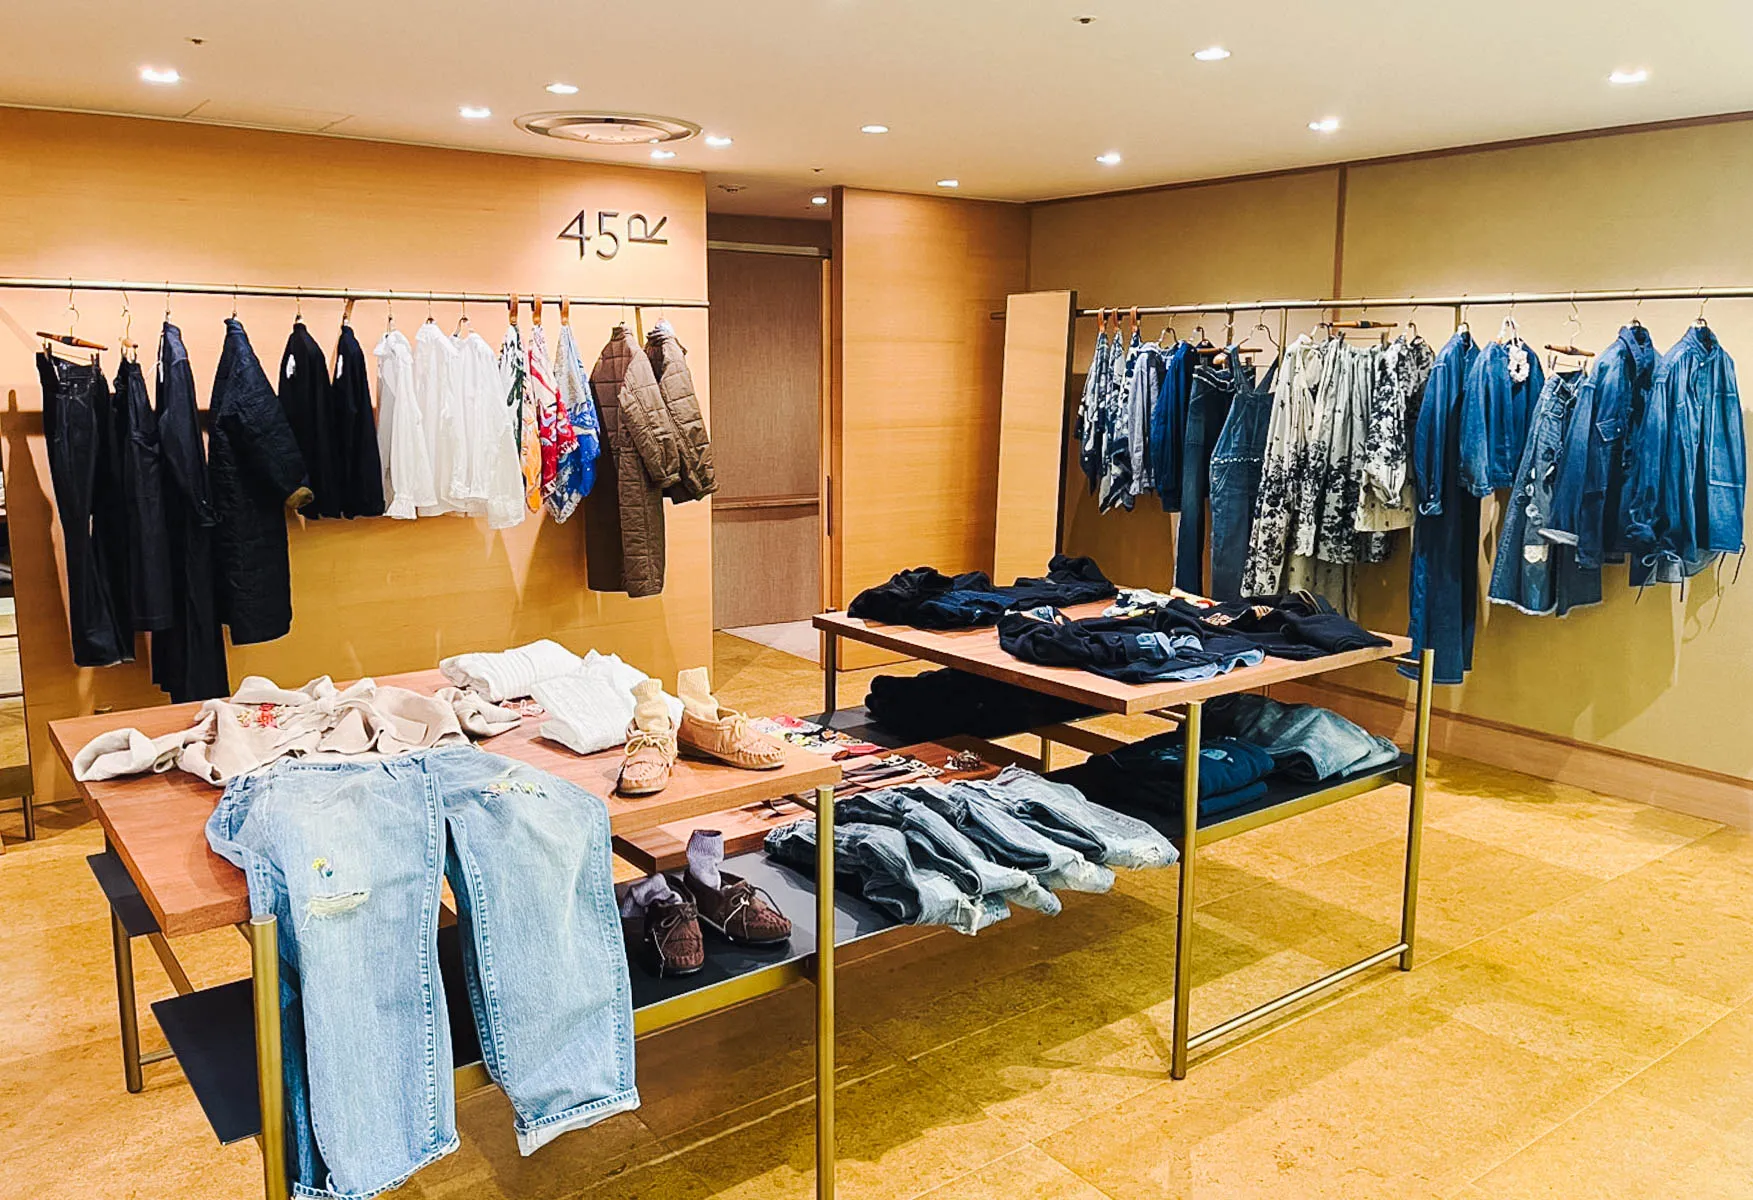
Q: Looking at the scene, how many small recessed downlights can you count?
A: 12